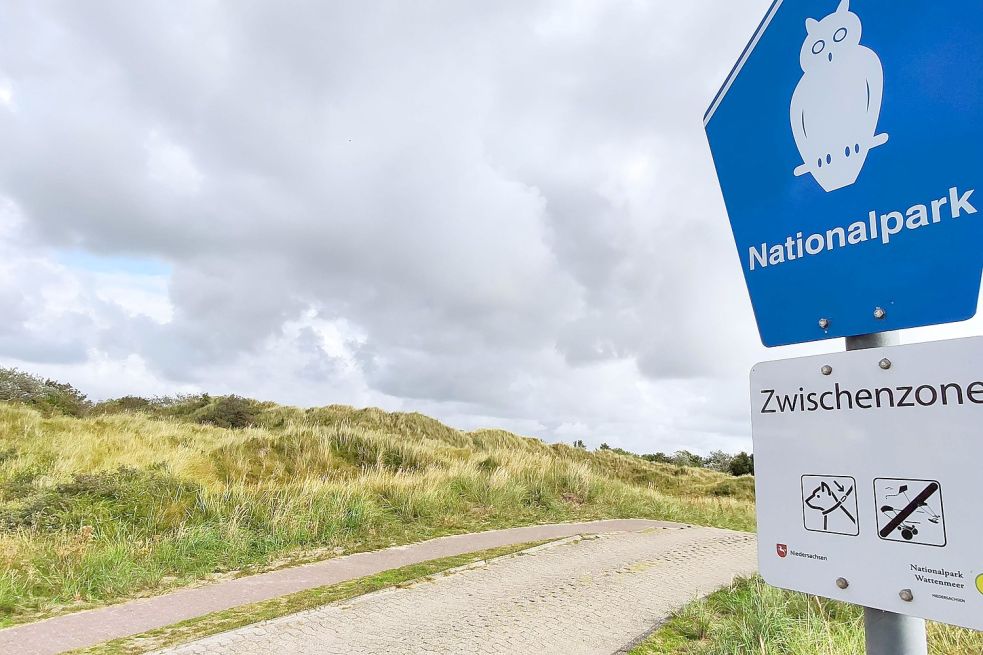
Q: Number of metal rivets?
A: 6